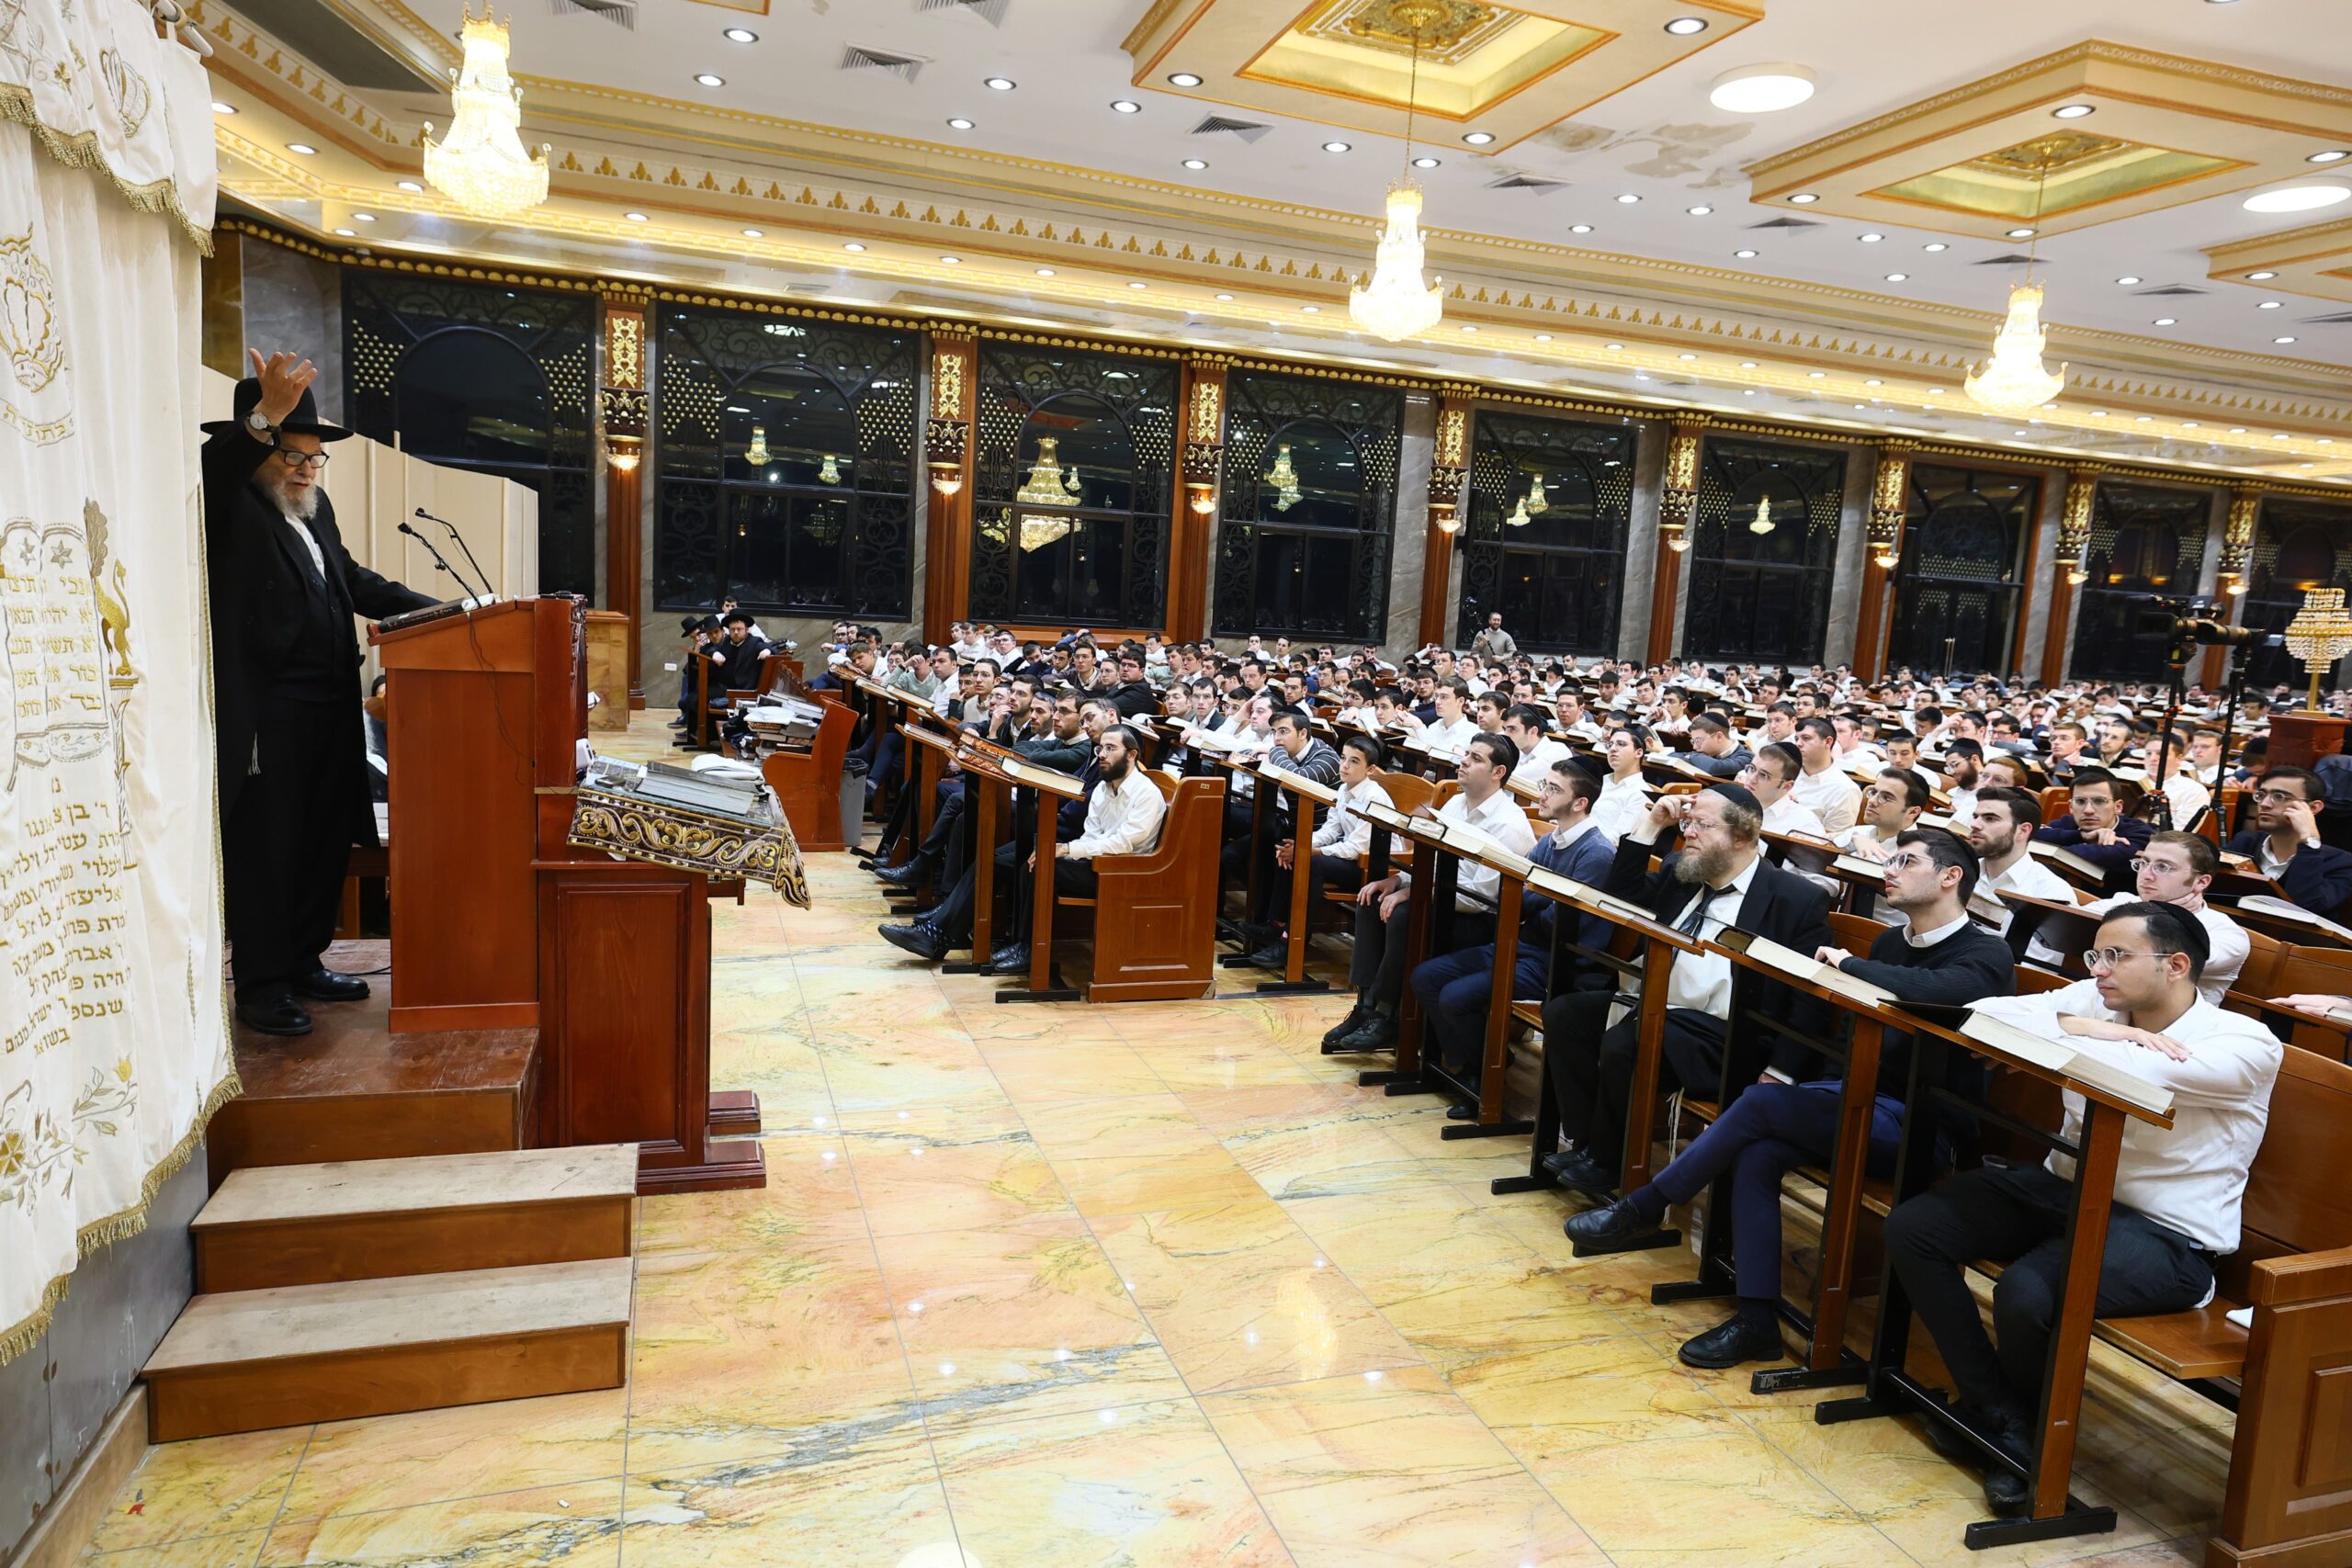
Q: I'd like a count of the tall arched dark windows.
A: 9